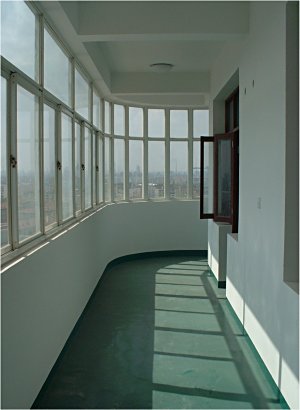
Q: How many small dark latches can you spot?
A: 4